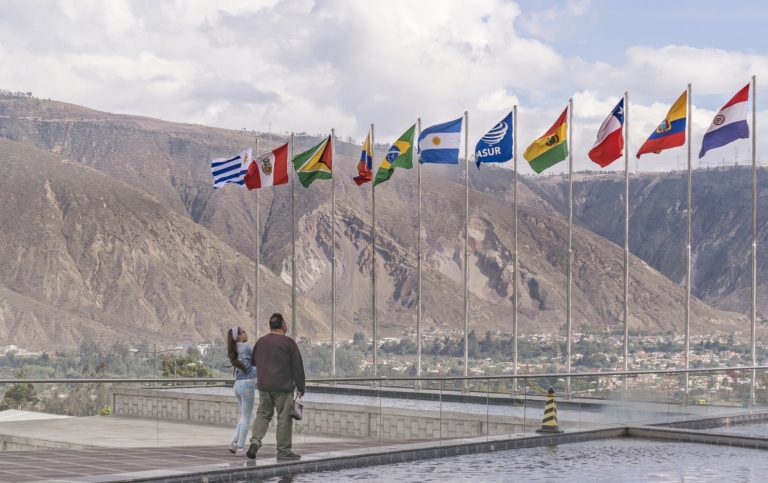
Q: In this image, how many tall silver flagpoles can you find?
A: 11